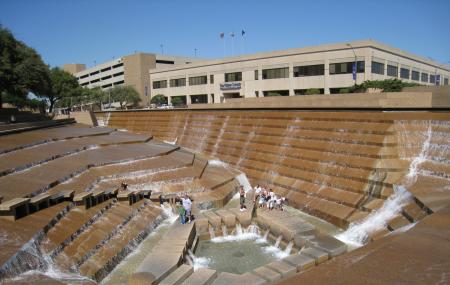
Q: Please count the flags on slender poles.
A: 3